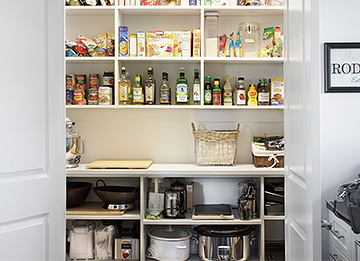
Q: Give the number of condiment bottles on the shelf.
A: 12